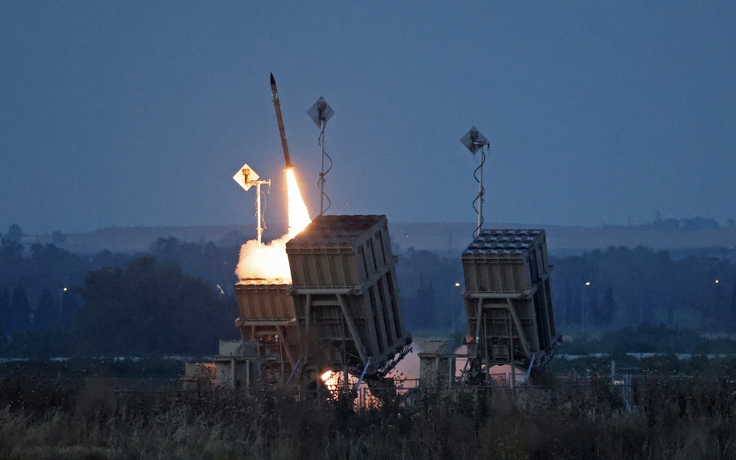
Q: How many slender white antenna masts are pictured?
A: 3